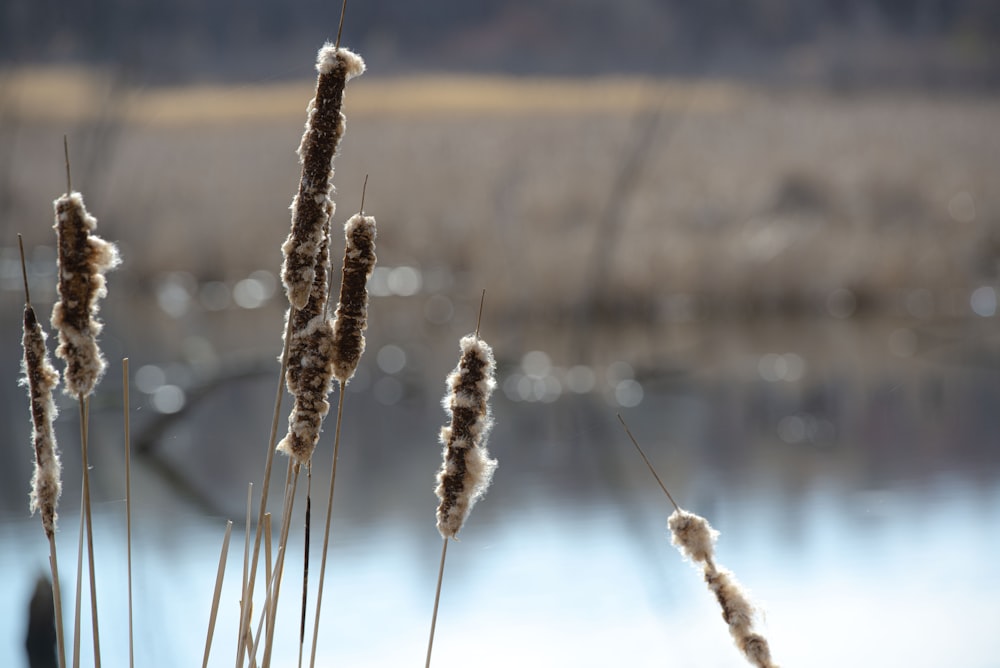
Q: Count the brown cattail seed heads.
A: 7